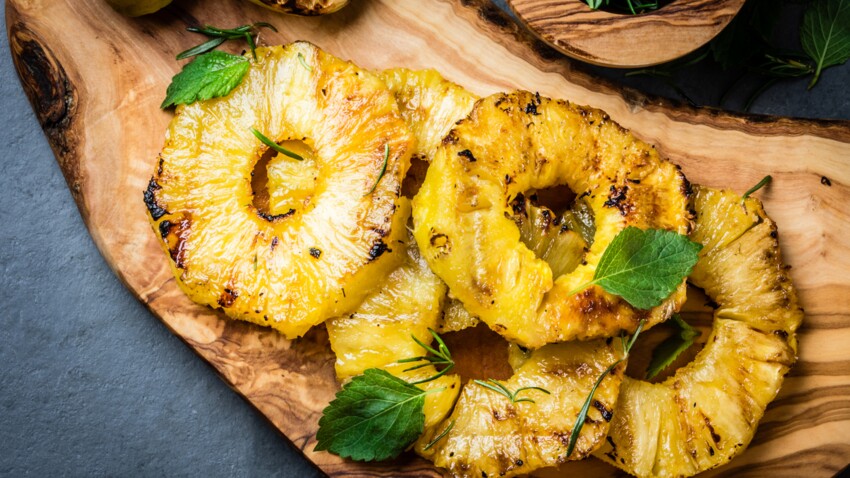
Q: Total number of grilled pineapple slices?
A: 5